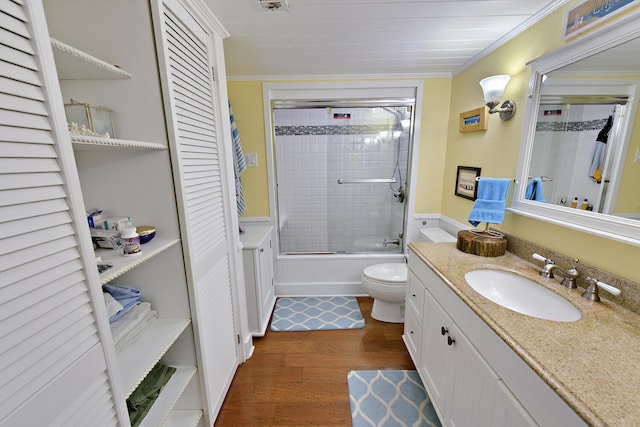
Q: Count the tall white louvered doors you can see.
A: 2